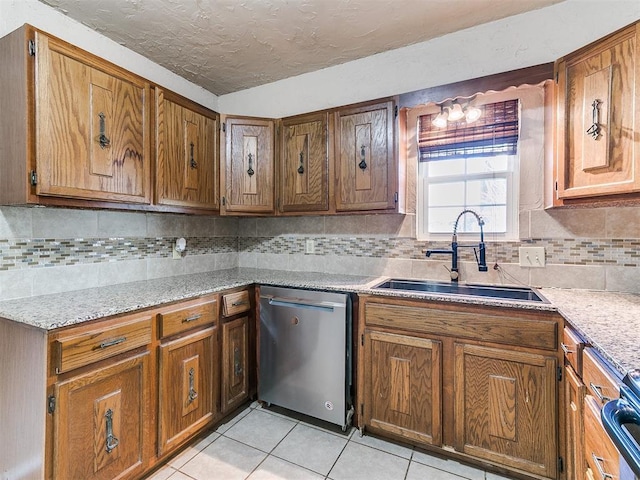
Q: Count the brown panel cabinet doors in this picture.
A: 12